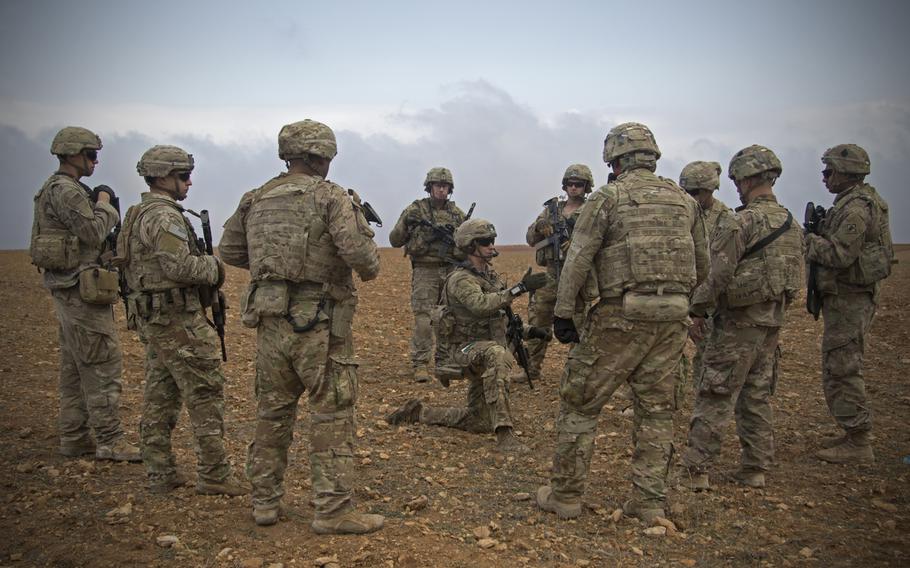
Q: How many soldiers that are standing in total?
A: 9